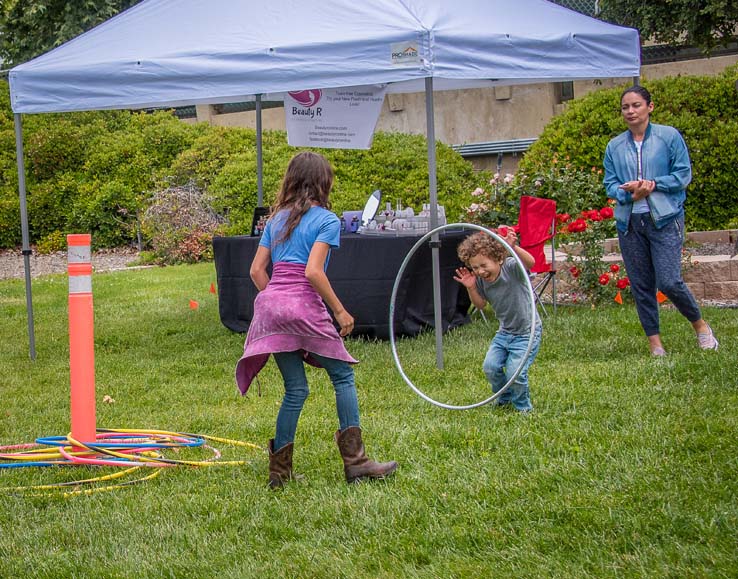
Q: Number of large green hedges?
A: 2